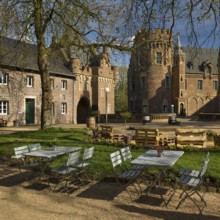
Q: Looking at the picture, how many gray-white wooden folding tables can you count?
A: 2